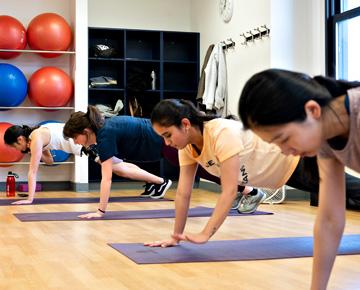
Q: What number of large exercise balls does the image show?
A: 6